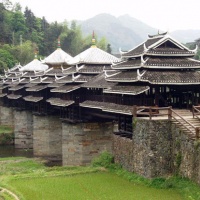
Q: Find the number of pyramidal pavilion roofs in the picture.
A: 3